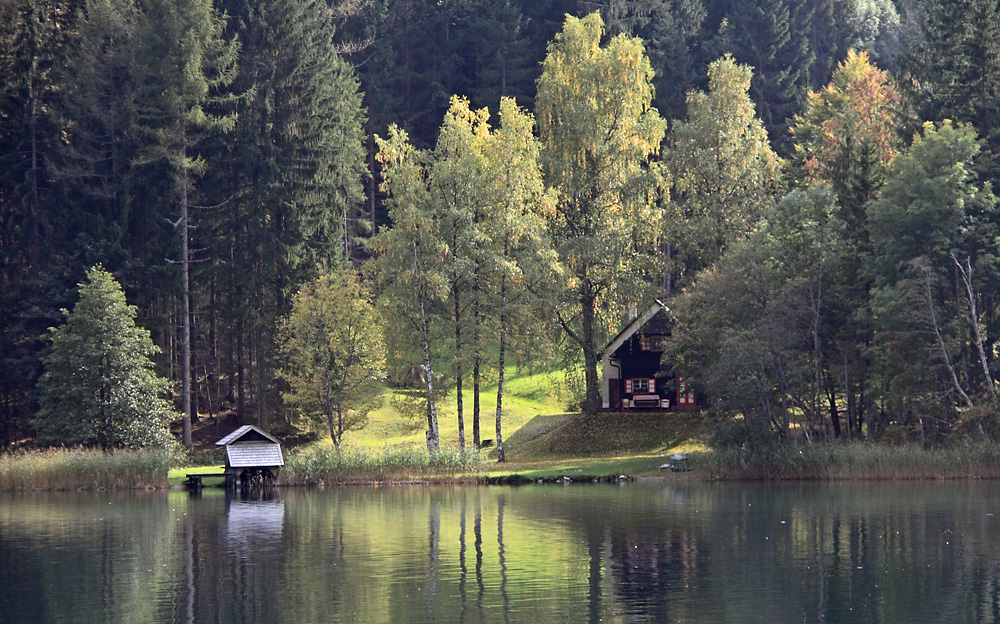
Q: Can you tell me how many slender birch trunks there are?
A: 4